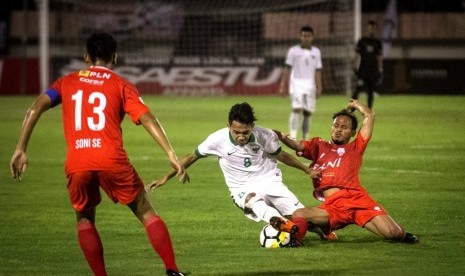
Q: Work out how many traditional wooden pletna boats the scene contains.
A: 0